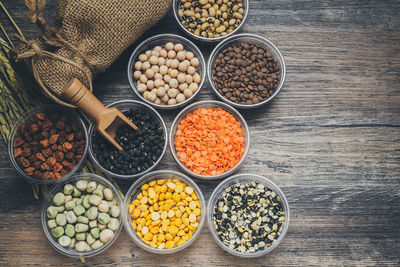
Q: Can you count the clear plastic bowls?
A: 9